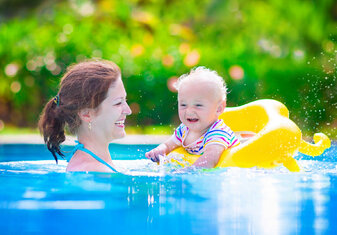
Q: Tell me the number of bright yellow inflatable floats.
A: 1